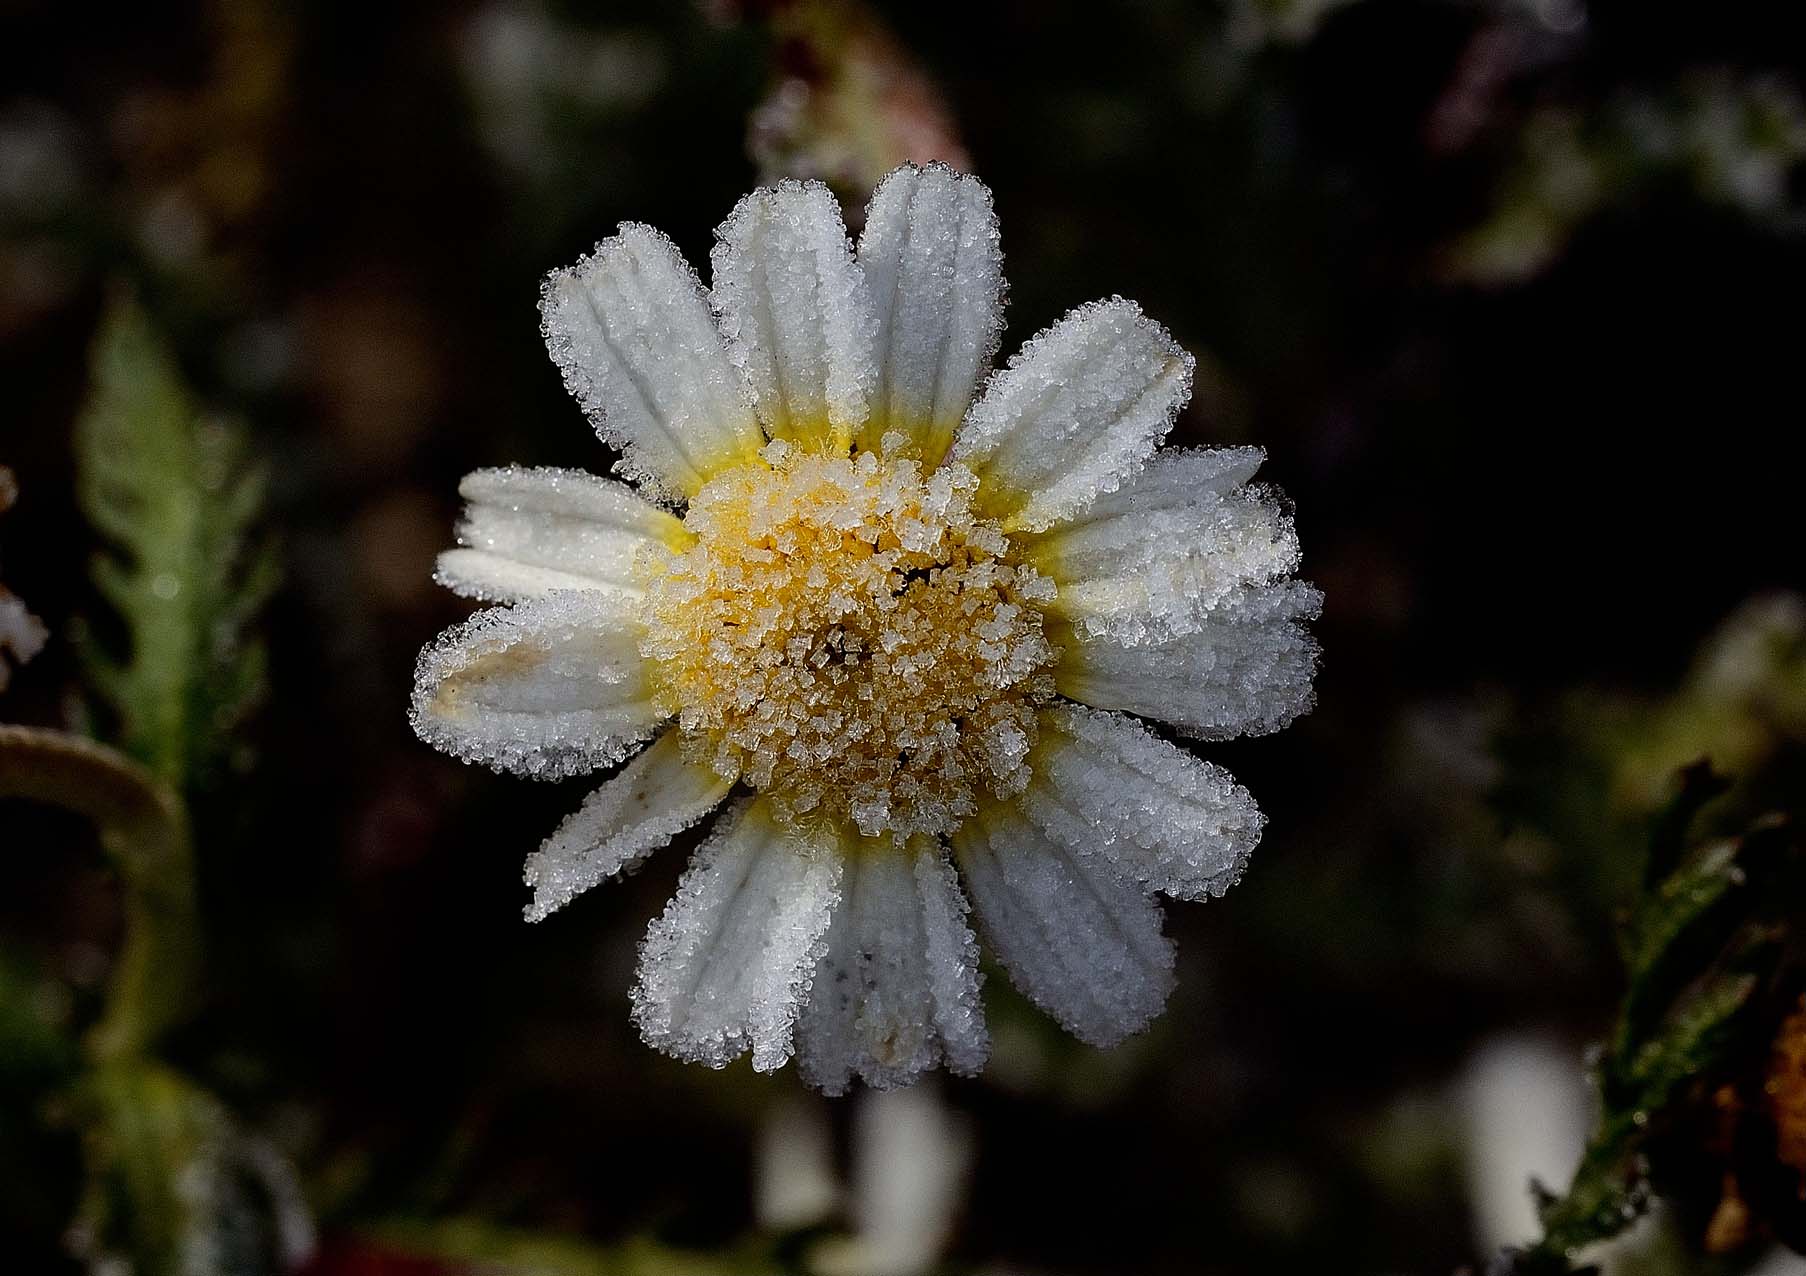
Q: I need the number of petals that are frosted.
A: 13